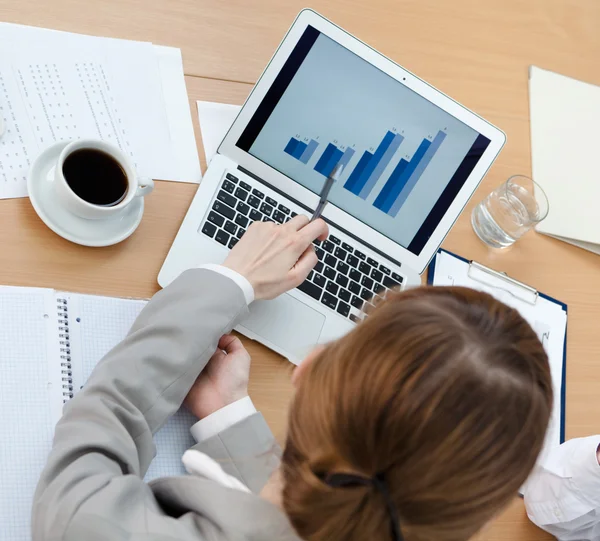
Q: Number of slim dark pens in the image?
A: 1